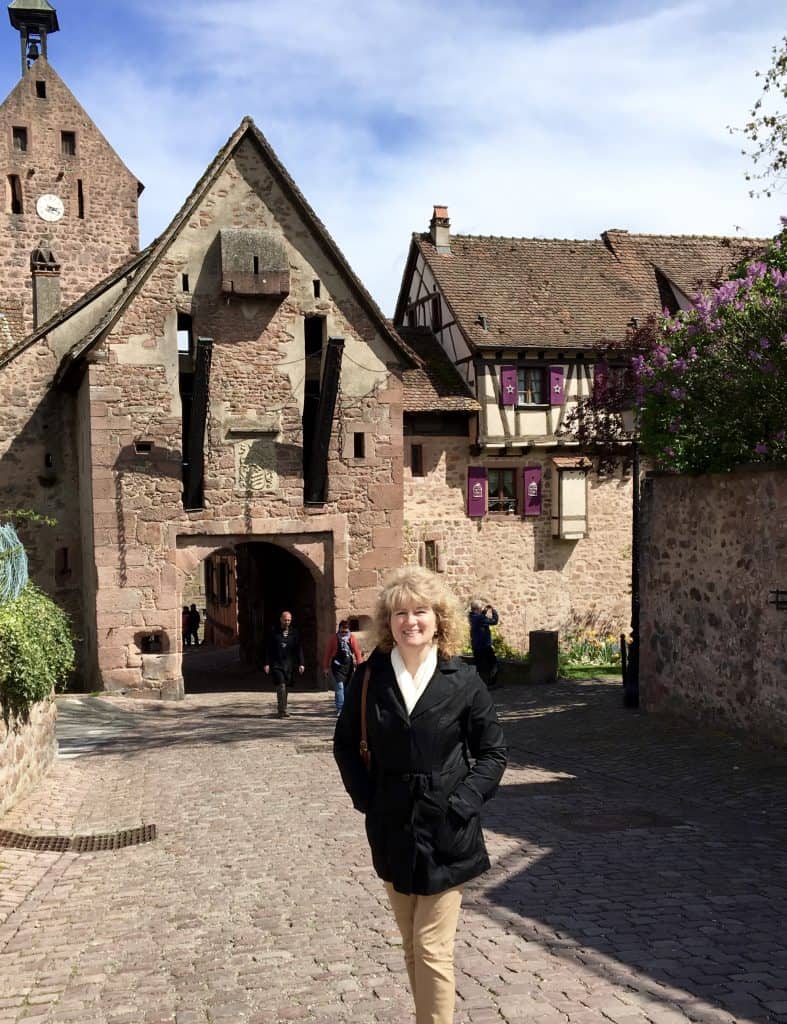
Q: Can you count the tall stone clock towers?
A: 1